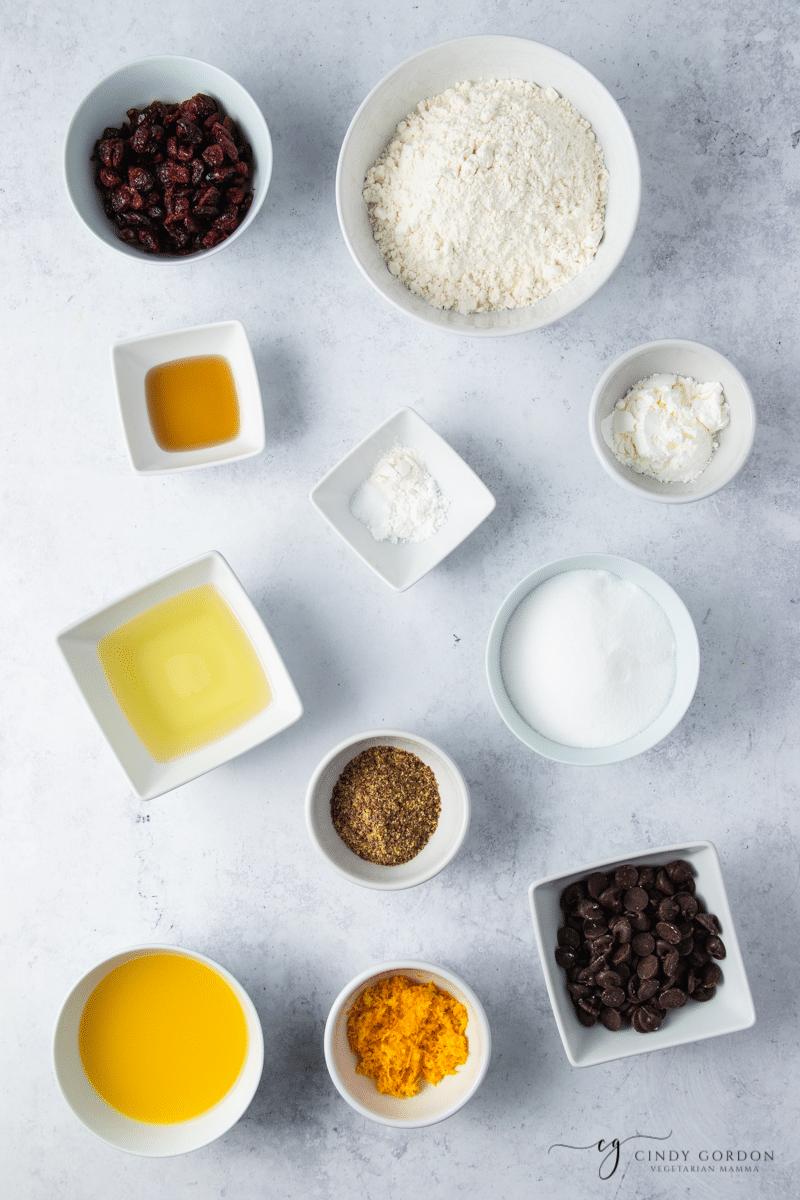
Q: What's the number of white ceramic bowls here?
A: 11